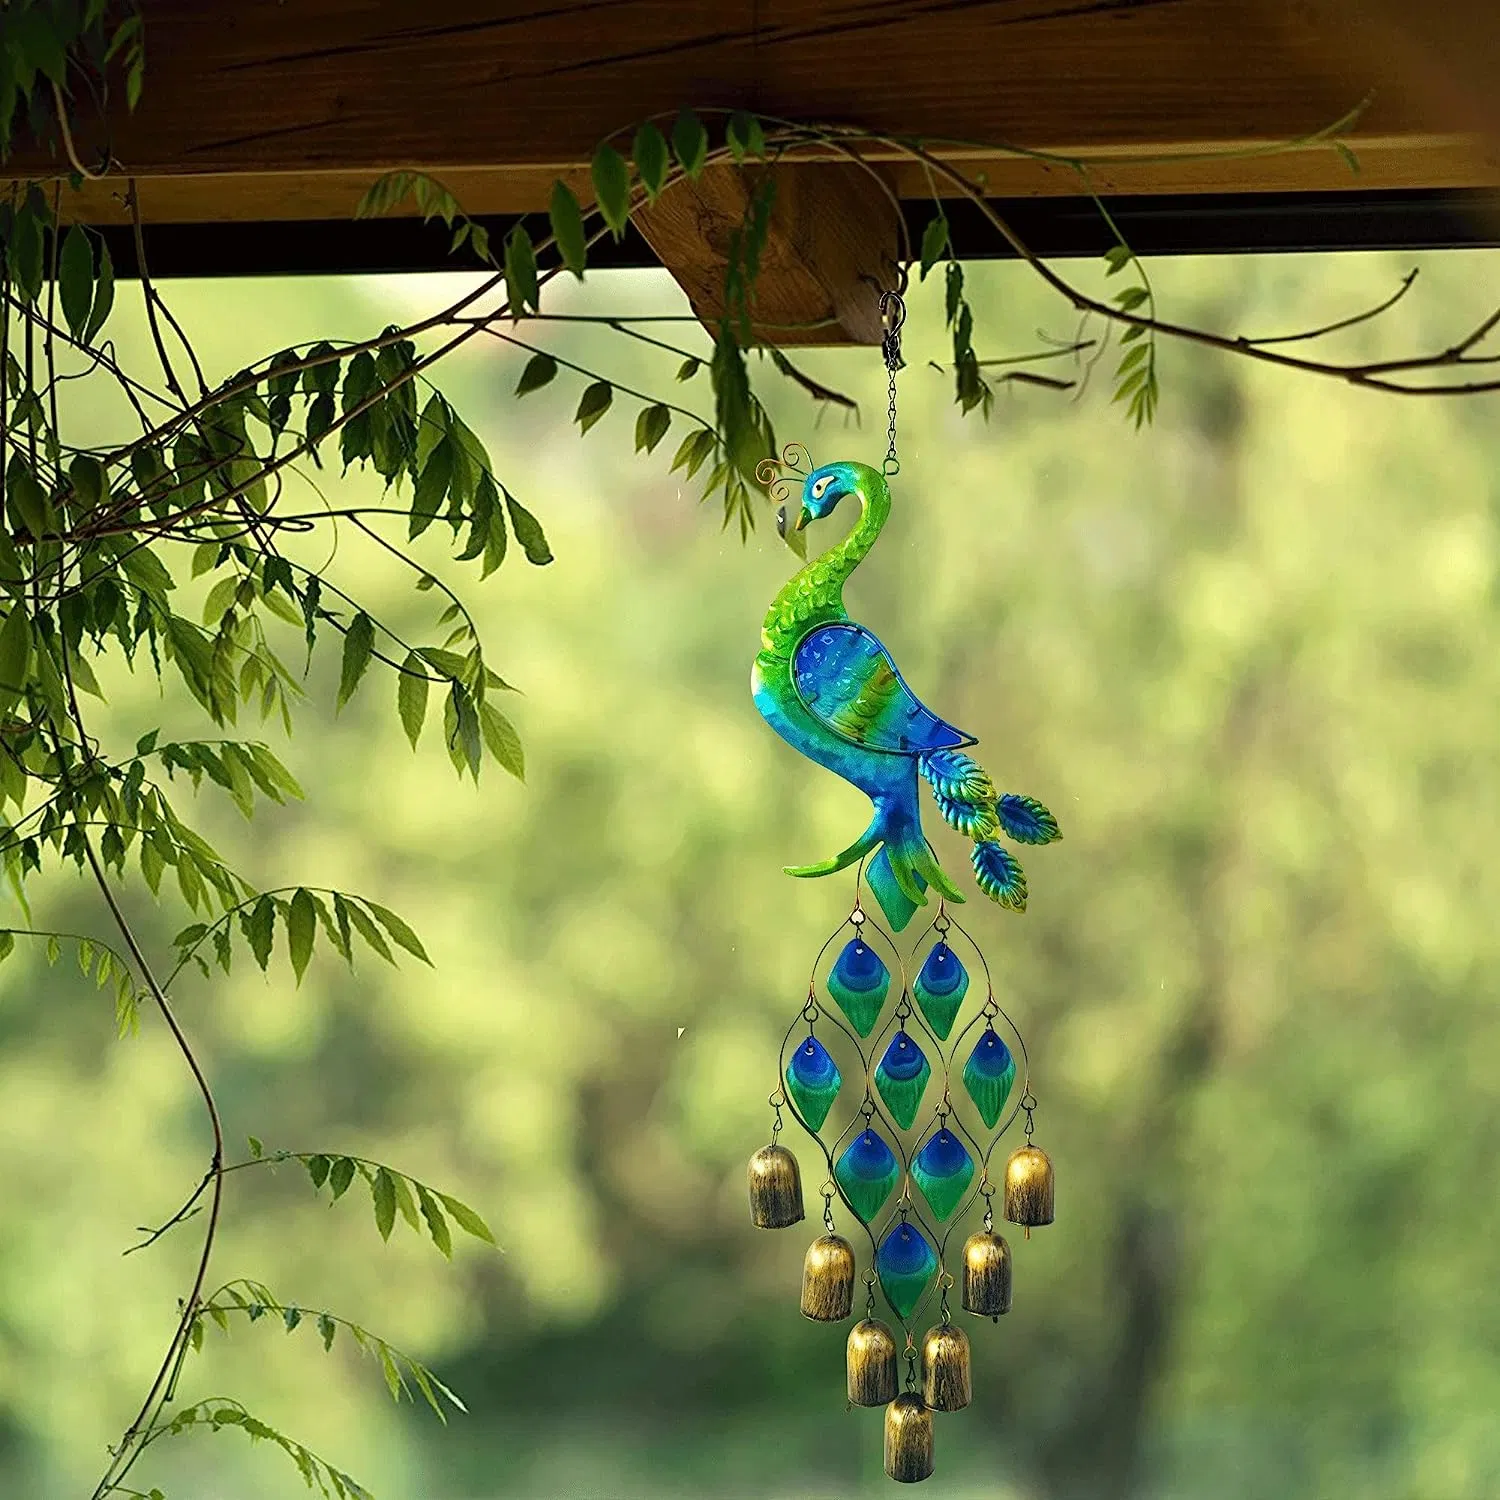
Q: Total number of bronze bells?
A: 7